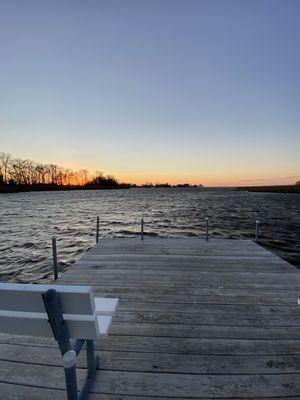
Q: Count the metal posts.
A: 5